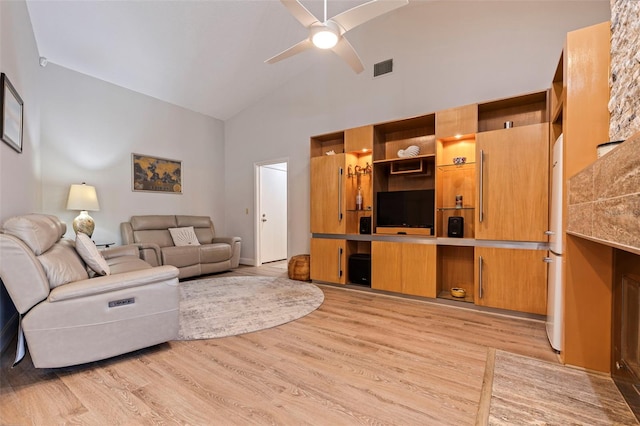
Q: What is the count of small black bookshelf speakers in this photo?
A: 2